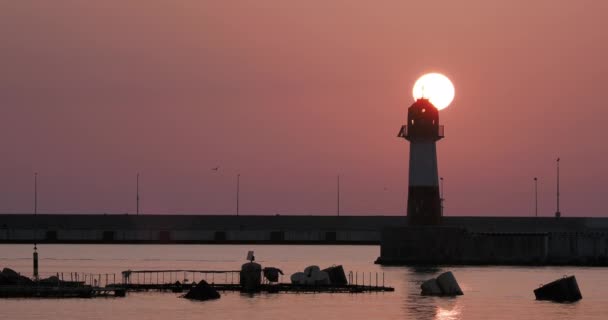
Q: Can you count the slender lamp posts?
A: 7